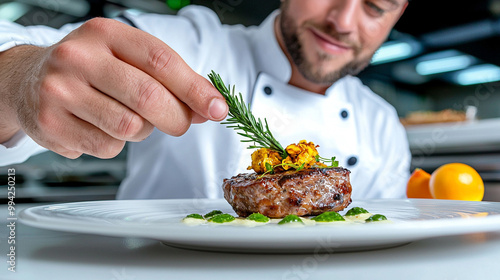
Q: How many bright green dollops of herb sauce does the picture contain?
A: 8